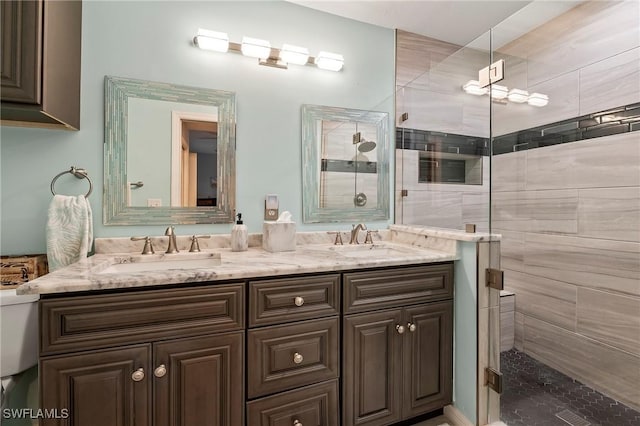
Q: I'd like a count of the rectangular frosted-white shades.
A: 4